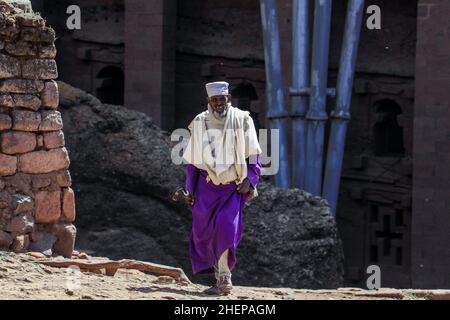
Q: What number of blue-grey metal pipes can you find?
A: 4